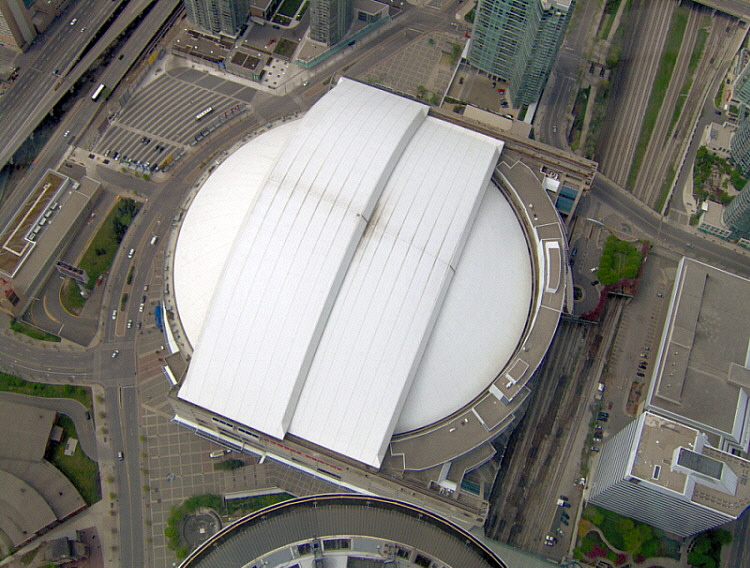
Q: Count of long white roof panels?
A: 2